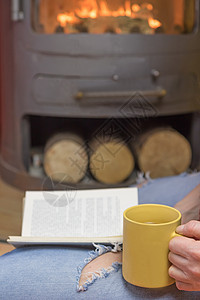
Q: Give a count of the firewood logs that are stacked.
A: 3